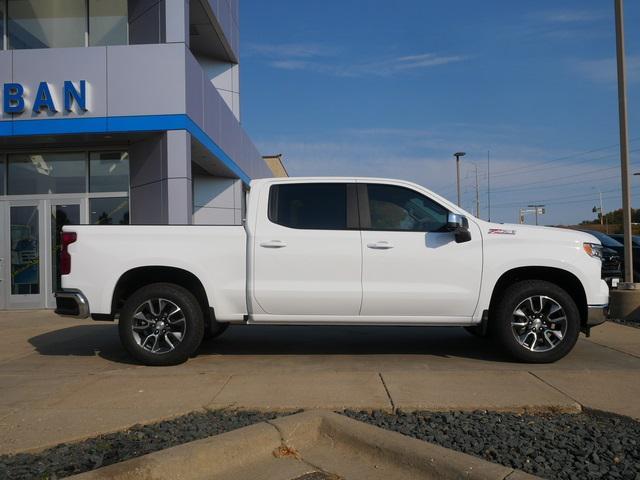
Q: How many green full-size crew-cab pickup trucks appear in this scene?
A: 0